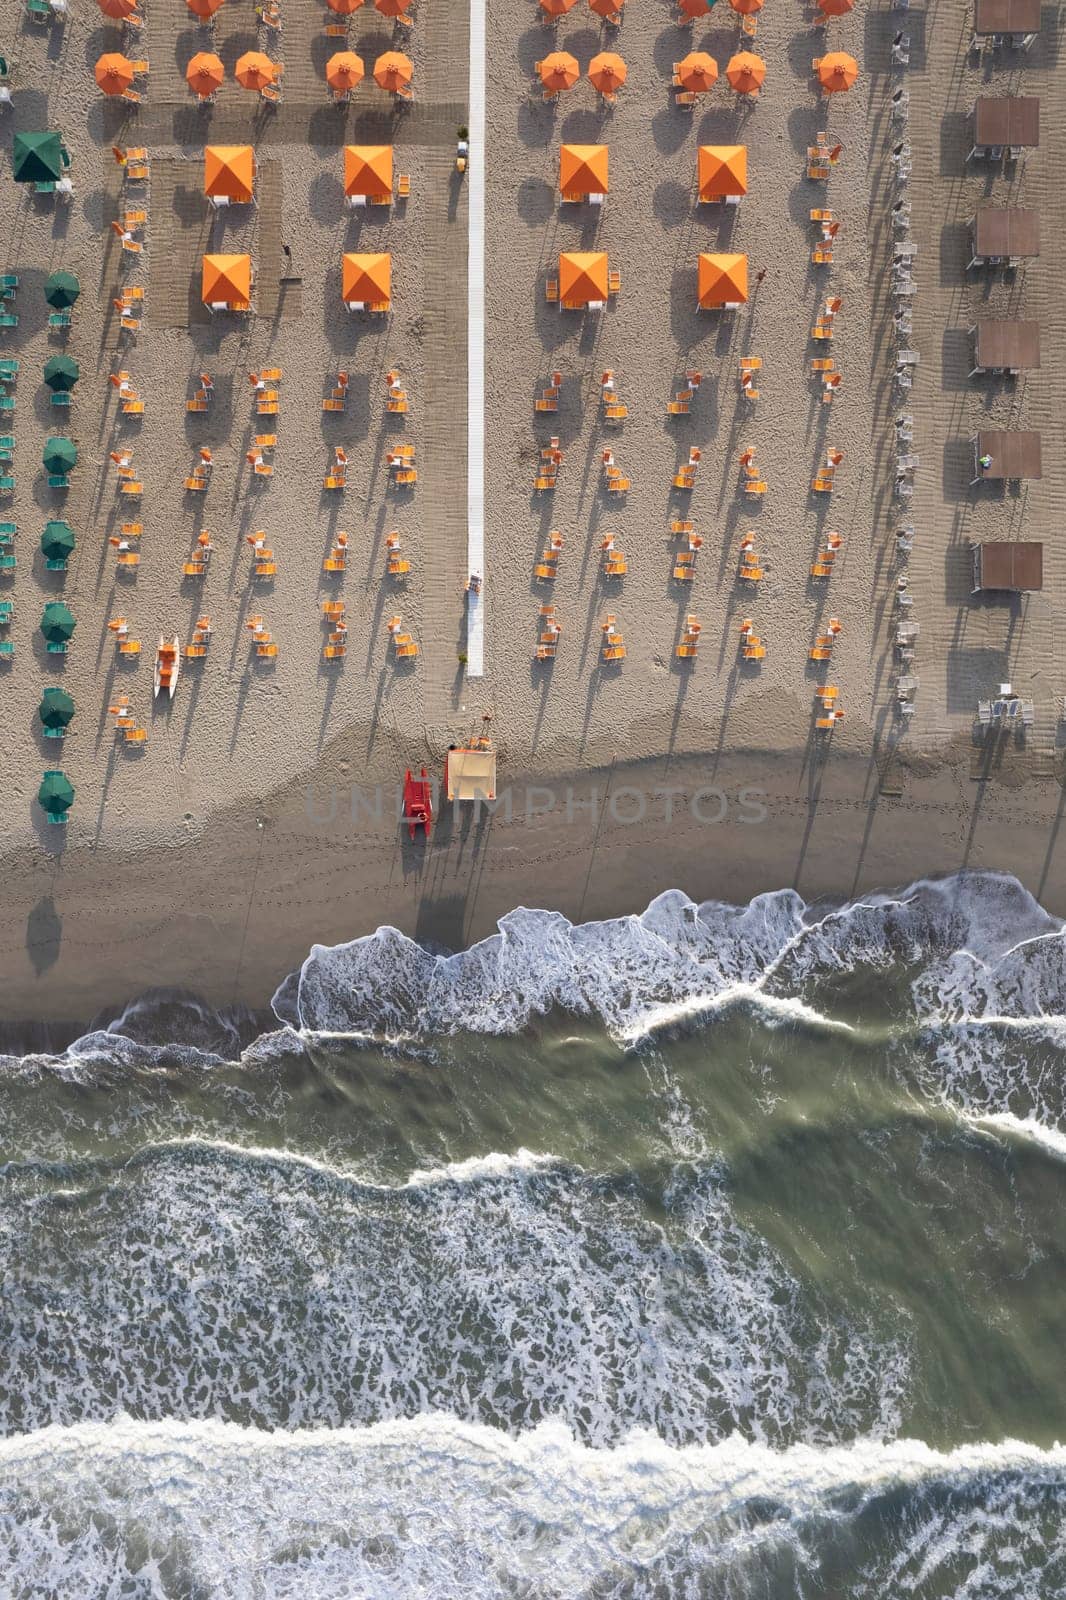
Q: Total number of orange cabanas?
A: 8